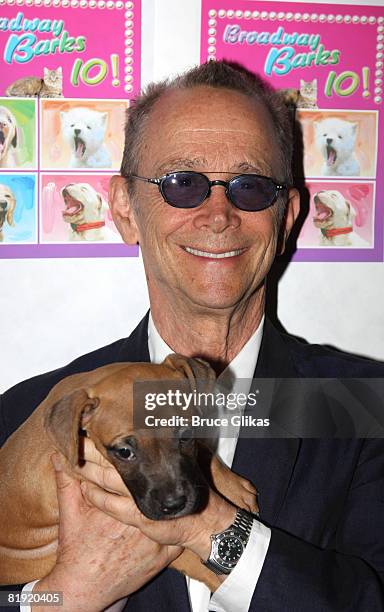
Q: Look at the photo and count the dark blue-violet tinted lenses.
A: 2